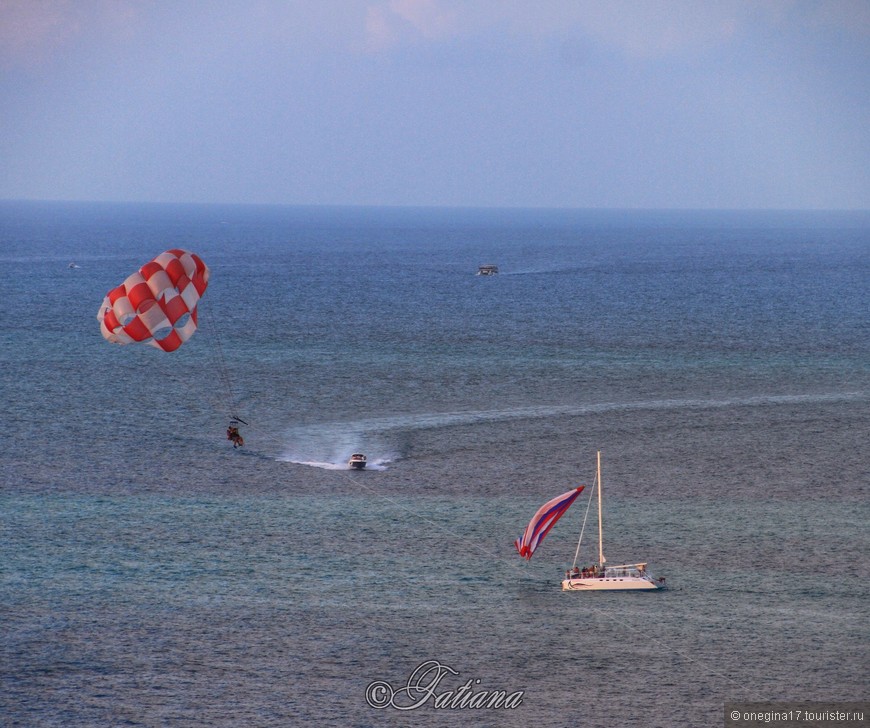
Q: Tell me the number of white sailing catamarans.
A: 1